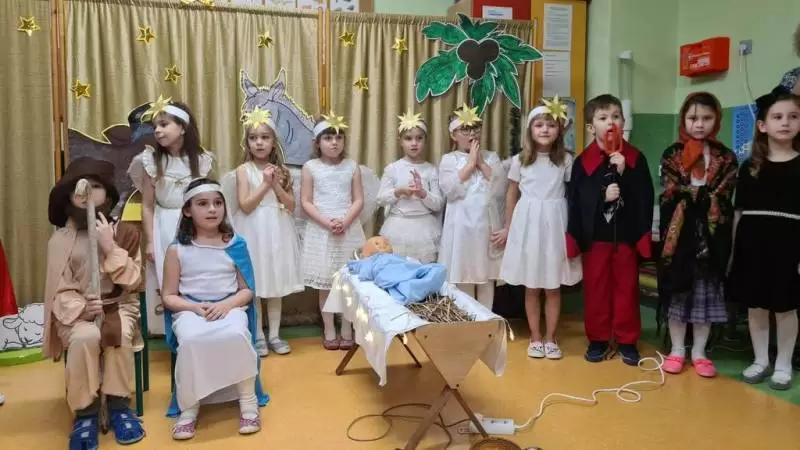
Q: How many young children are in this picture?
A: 11